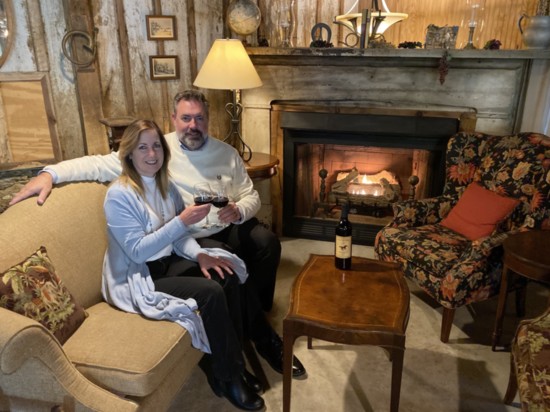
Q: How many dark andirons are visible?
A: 2